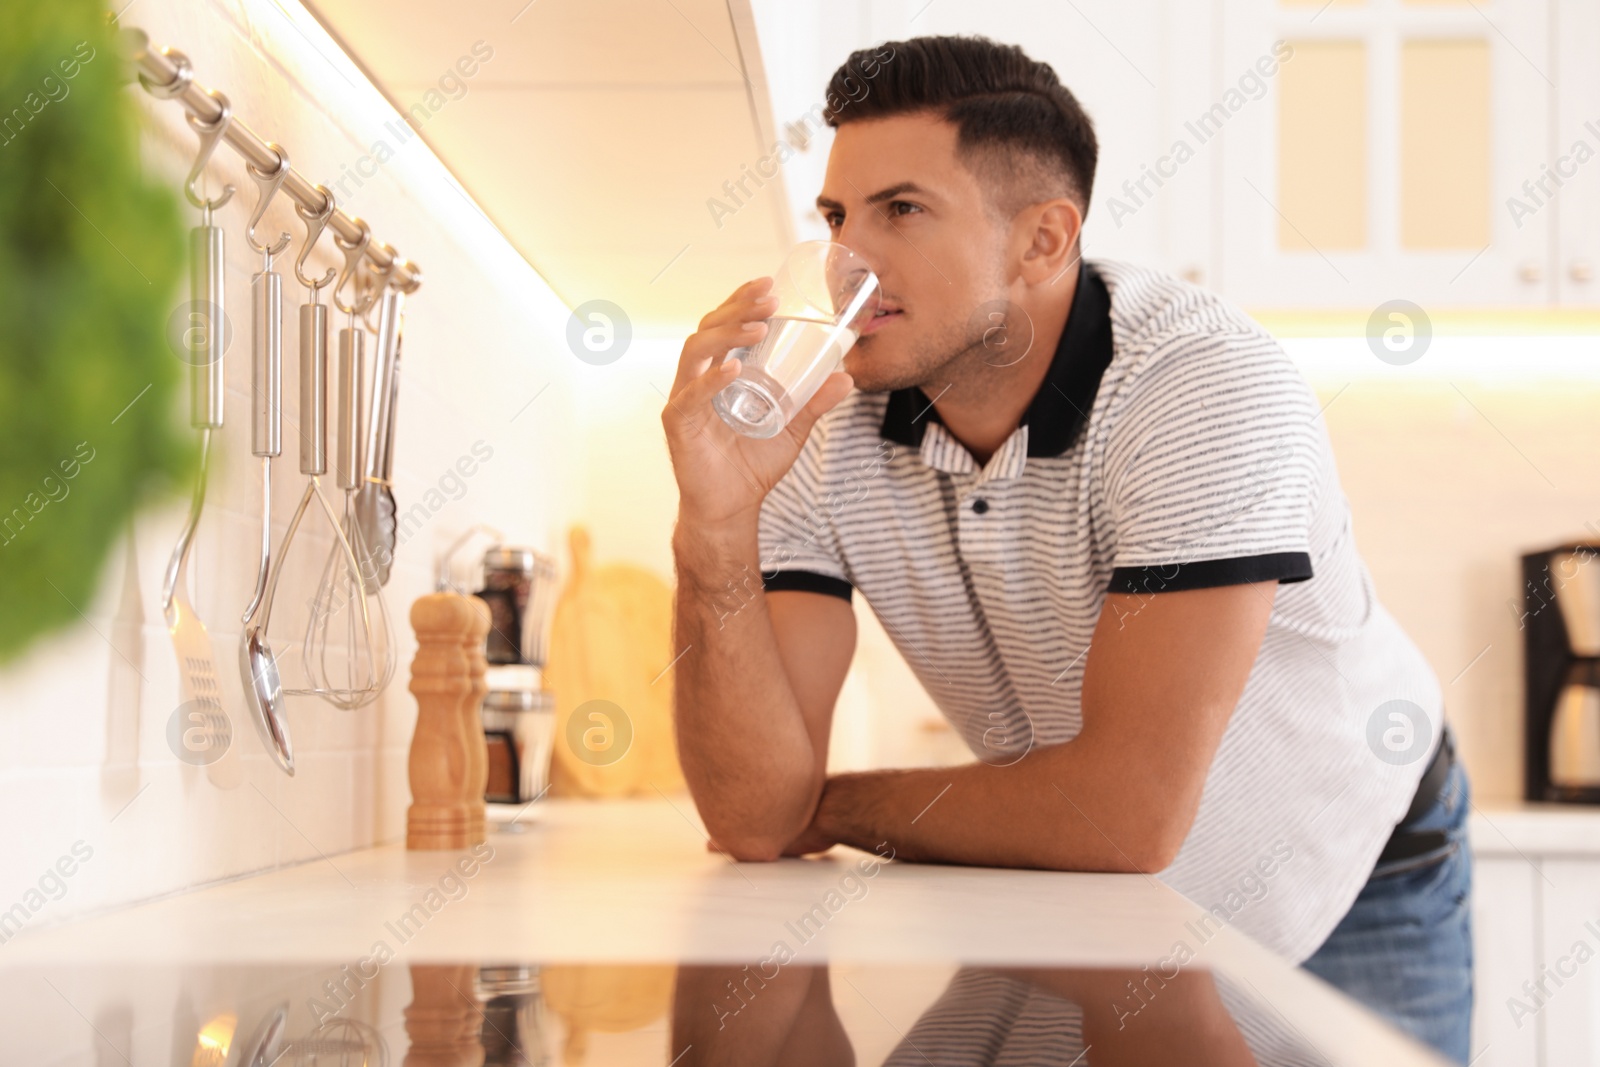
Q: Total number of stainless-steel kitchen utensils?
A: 5